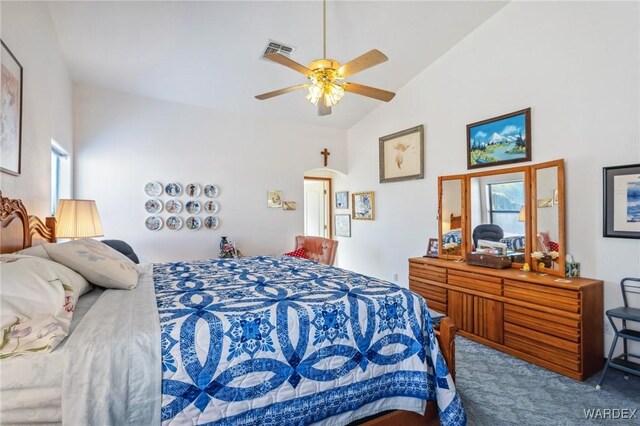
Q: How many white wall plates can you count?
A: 12